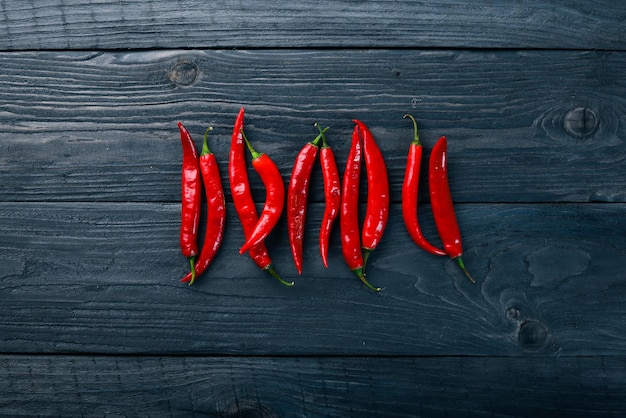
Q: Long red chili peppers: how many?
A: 10